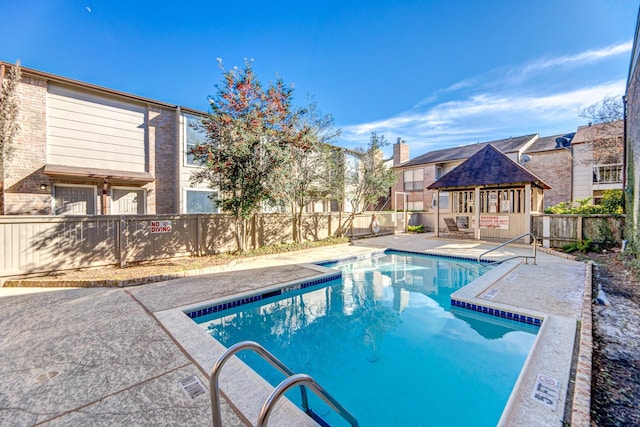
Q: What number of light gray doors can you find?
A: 2